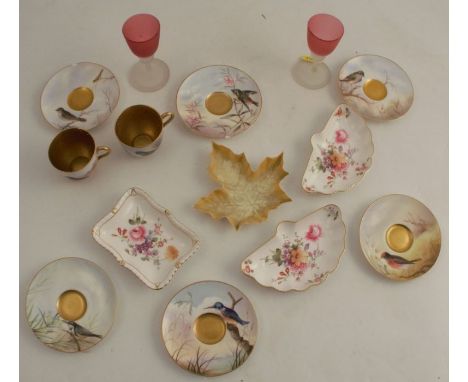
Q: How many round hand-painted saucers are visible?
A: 6